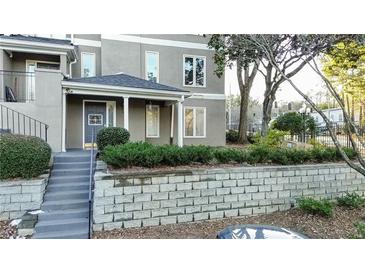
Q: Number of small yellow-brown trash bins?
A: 0